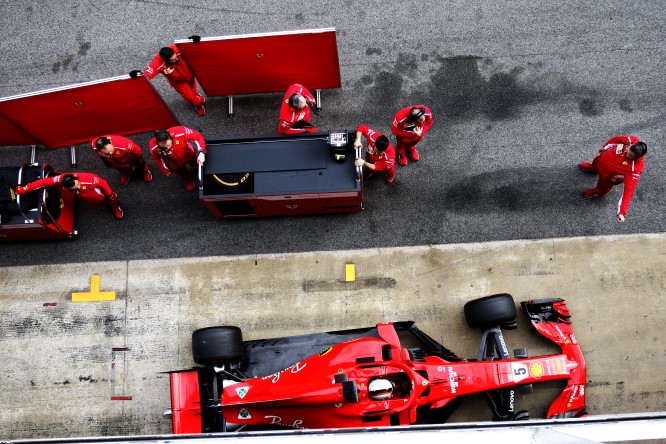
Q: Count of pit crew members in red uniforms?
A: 8